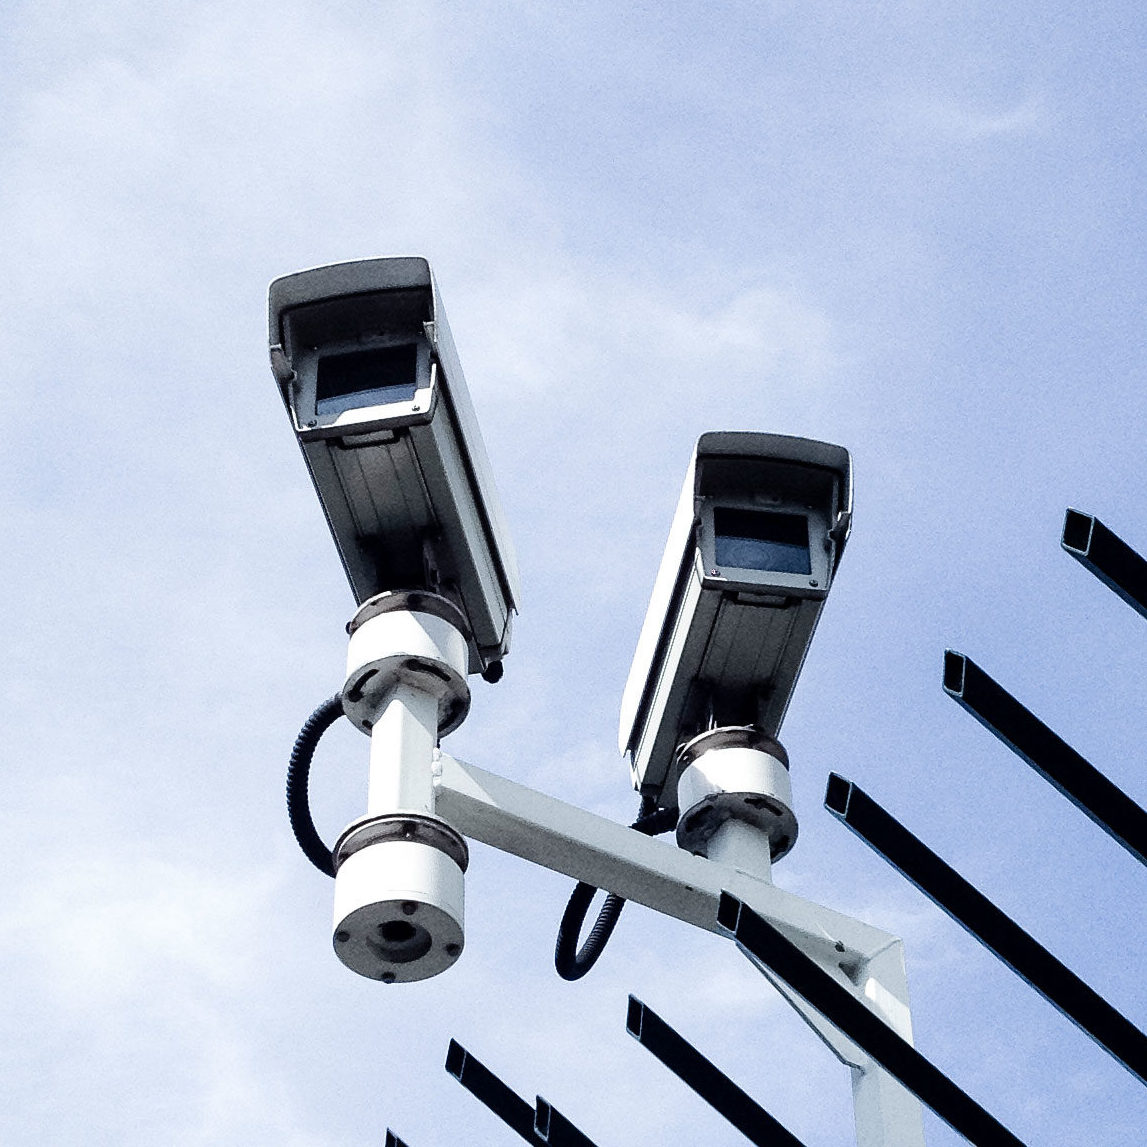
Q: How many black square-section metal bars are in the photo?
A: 8